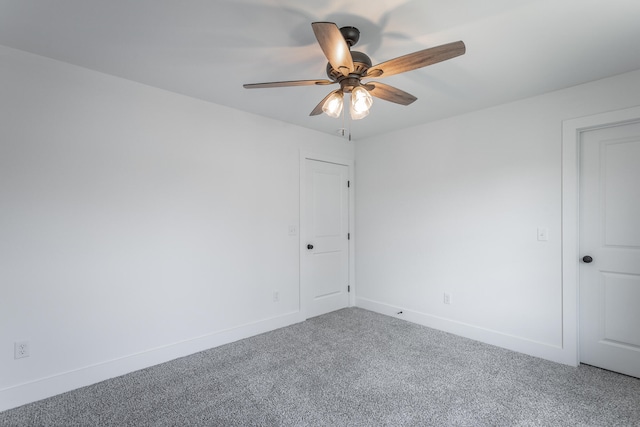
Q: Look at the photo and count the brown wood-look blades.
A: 5